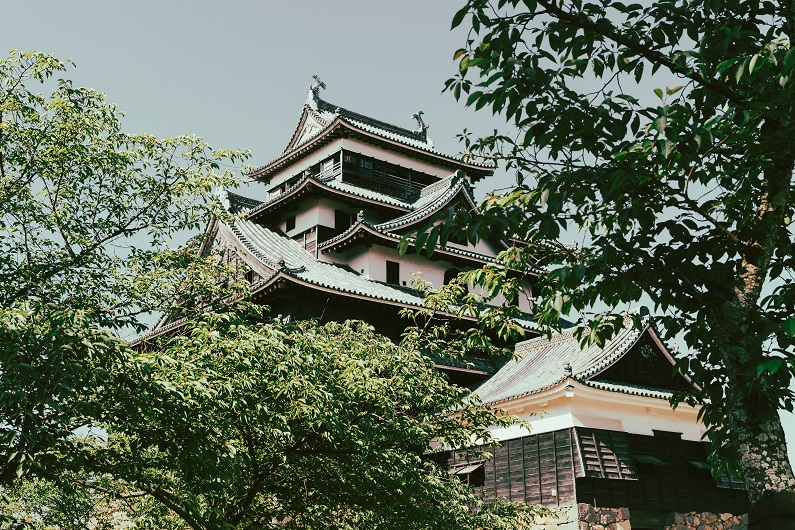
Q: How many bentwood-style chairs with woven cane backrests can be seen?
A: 0